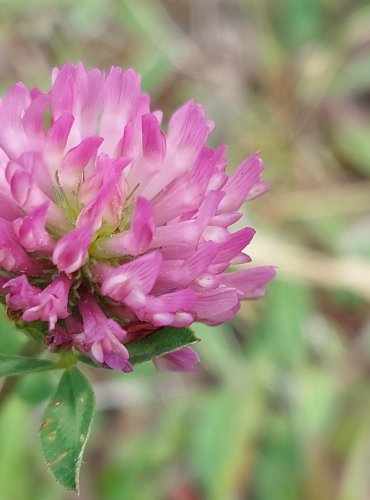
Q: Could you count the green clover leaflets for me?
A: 3